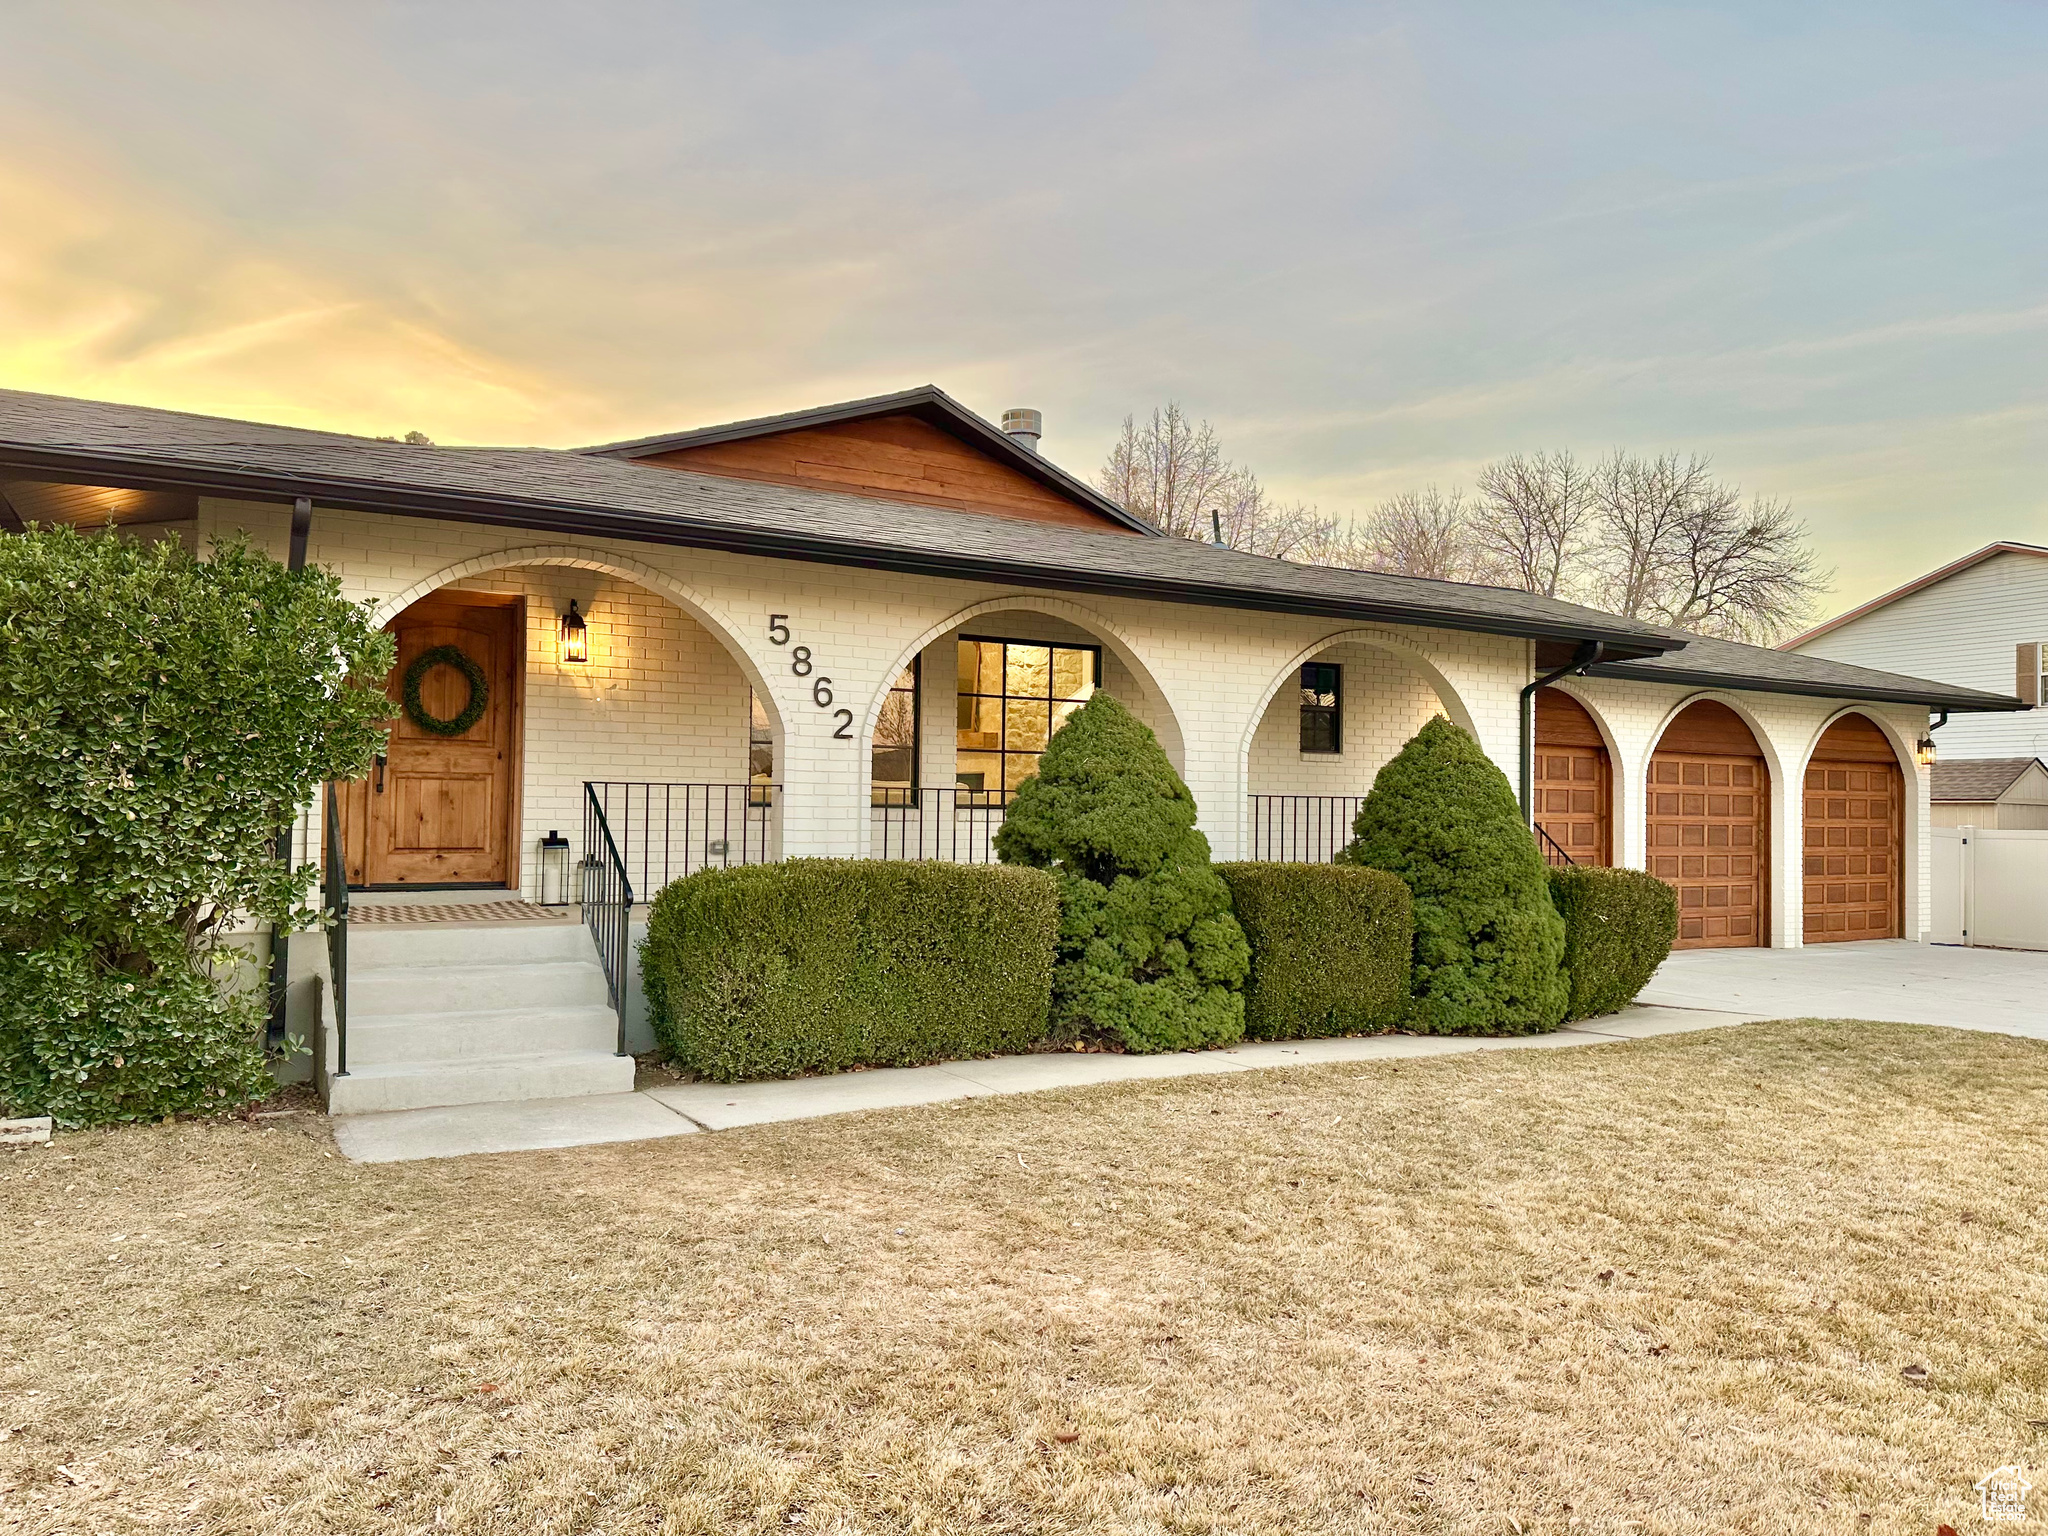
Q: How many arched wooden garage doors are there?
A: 3